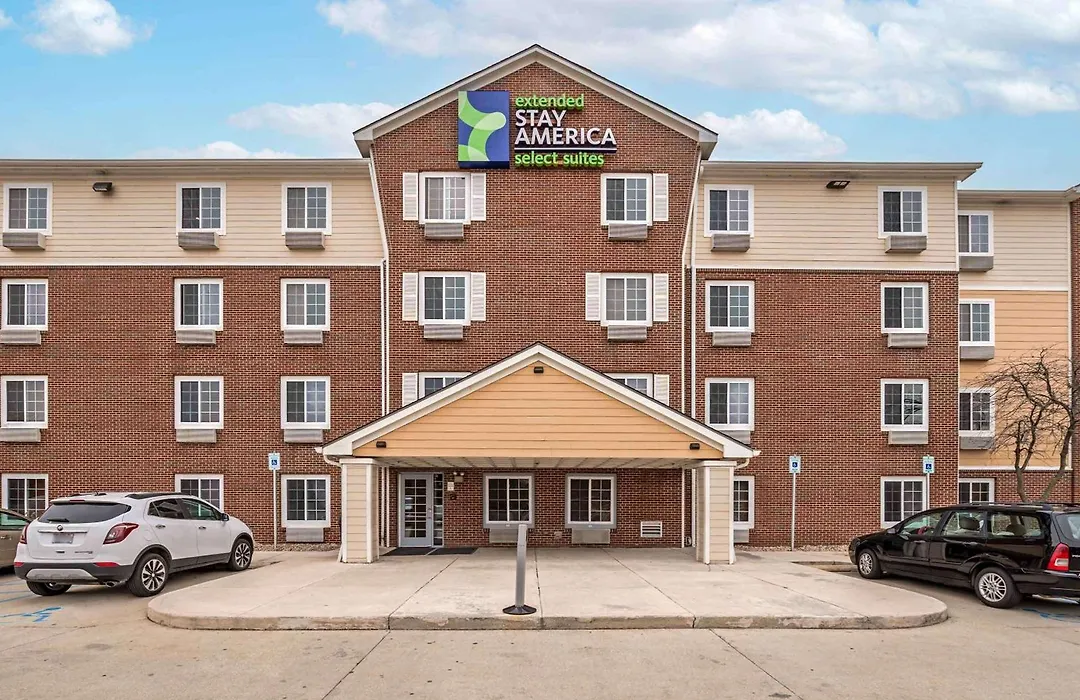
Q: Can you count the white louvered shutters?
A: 9